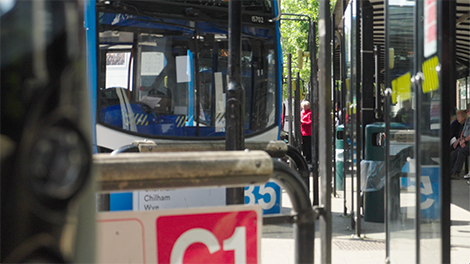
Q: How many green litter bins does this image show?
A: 2